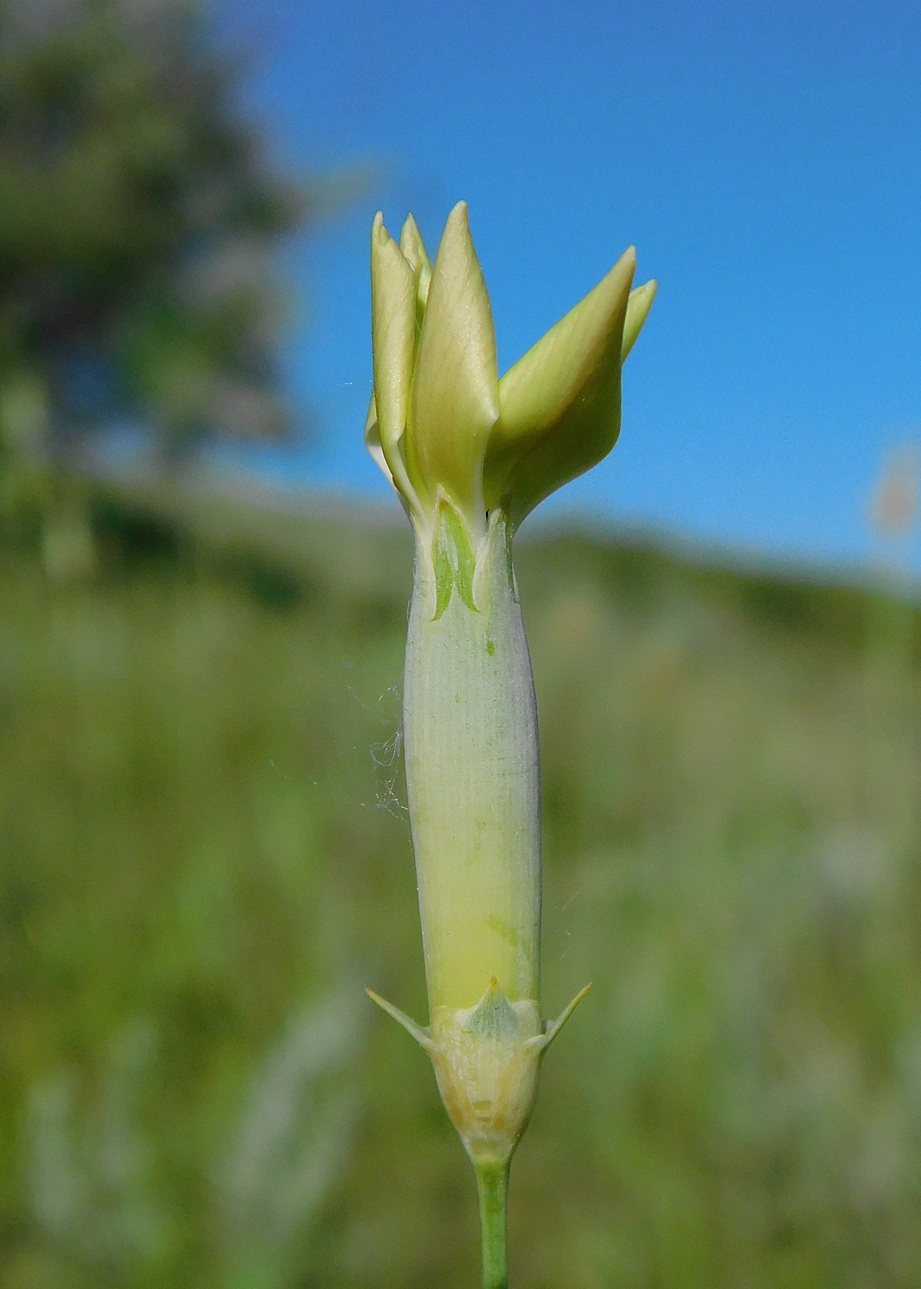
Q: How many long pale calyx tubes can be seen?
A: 1